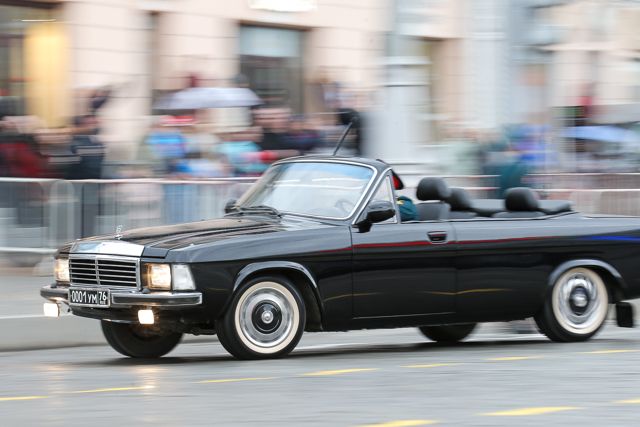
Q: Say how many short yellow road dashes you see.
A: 10